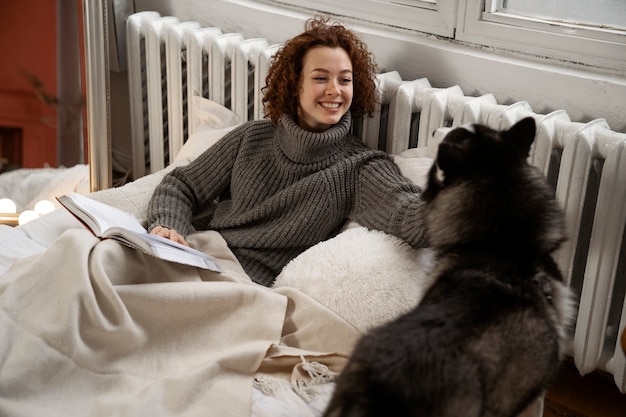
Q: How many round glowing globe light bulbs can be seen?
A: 3